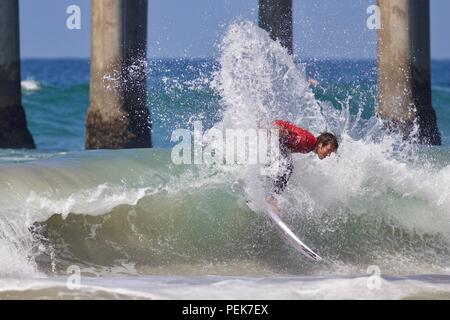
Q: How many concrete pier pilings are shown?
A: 4